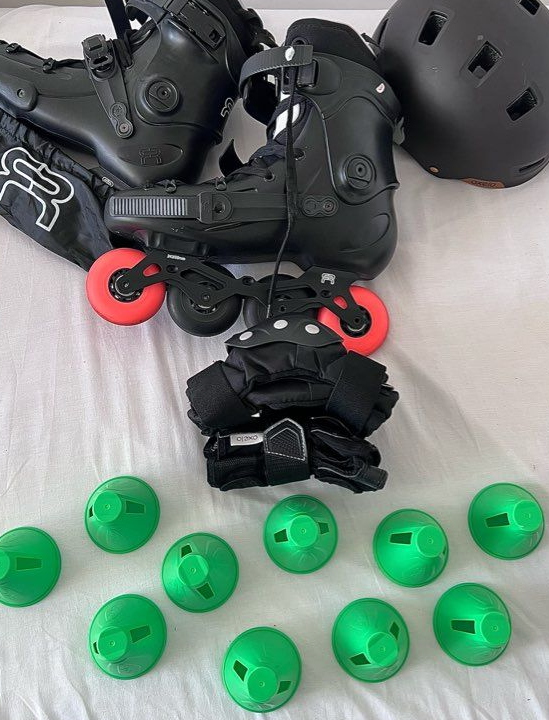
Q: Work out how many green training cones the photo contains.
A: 10